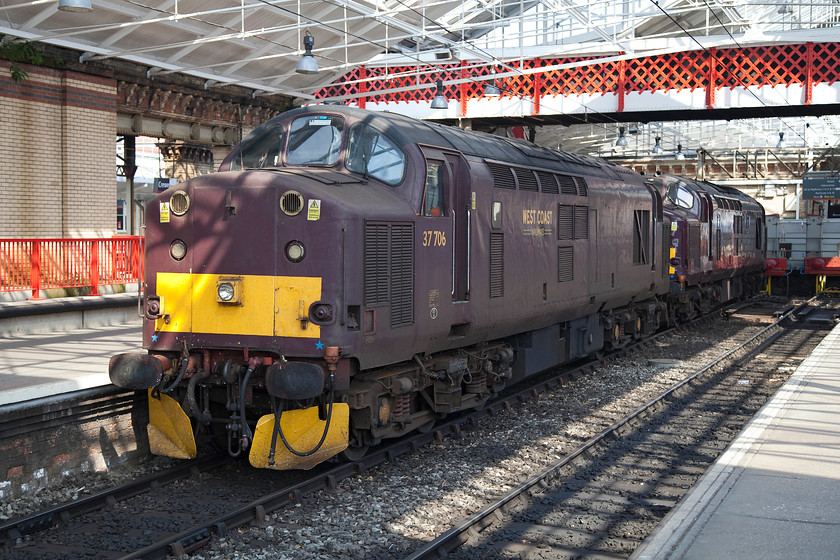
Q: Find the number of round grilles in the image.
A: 2